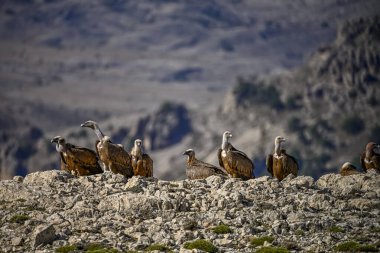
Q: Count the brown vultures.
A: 8